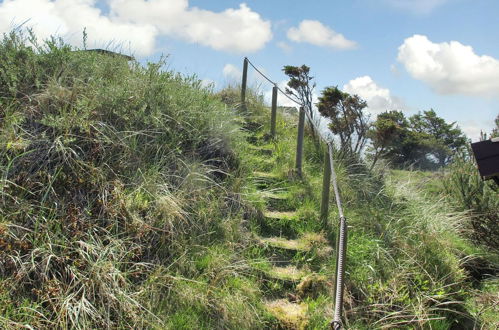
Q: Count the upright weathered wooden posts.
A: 5